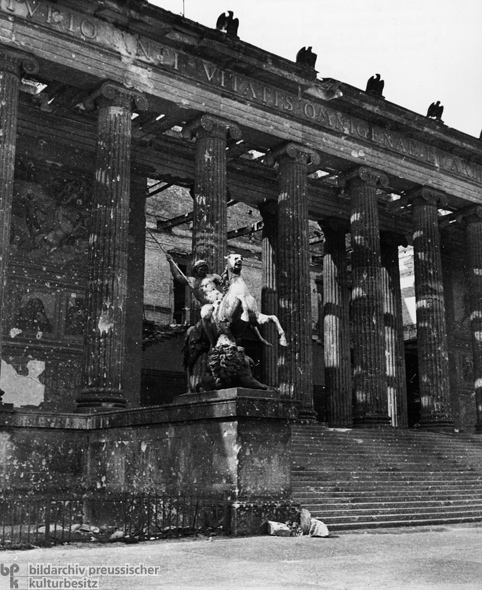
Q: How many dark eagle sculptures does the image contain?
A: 4